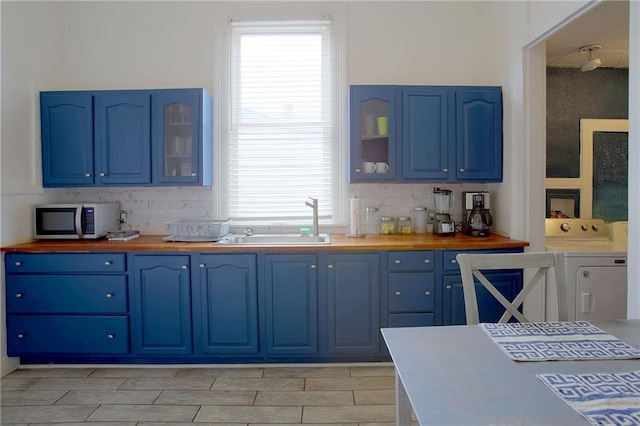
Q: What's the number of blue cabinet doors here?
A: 11